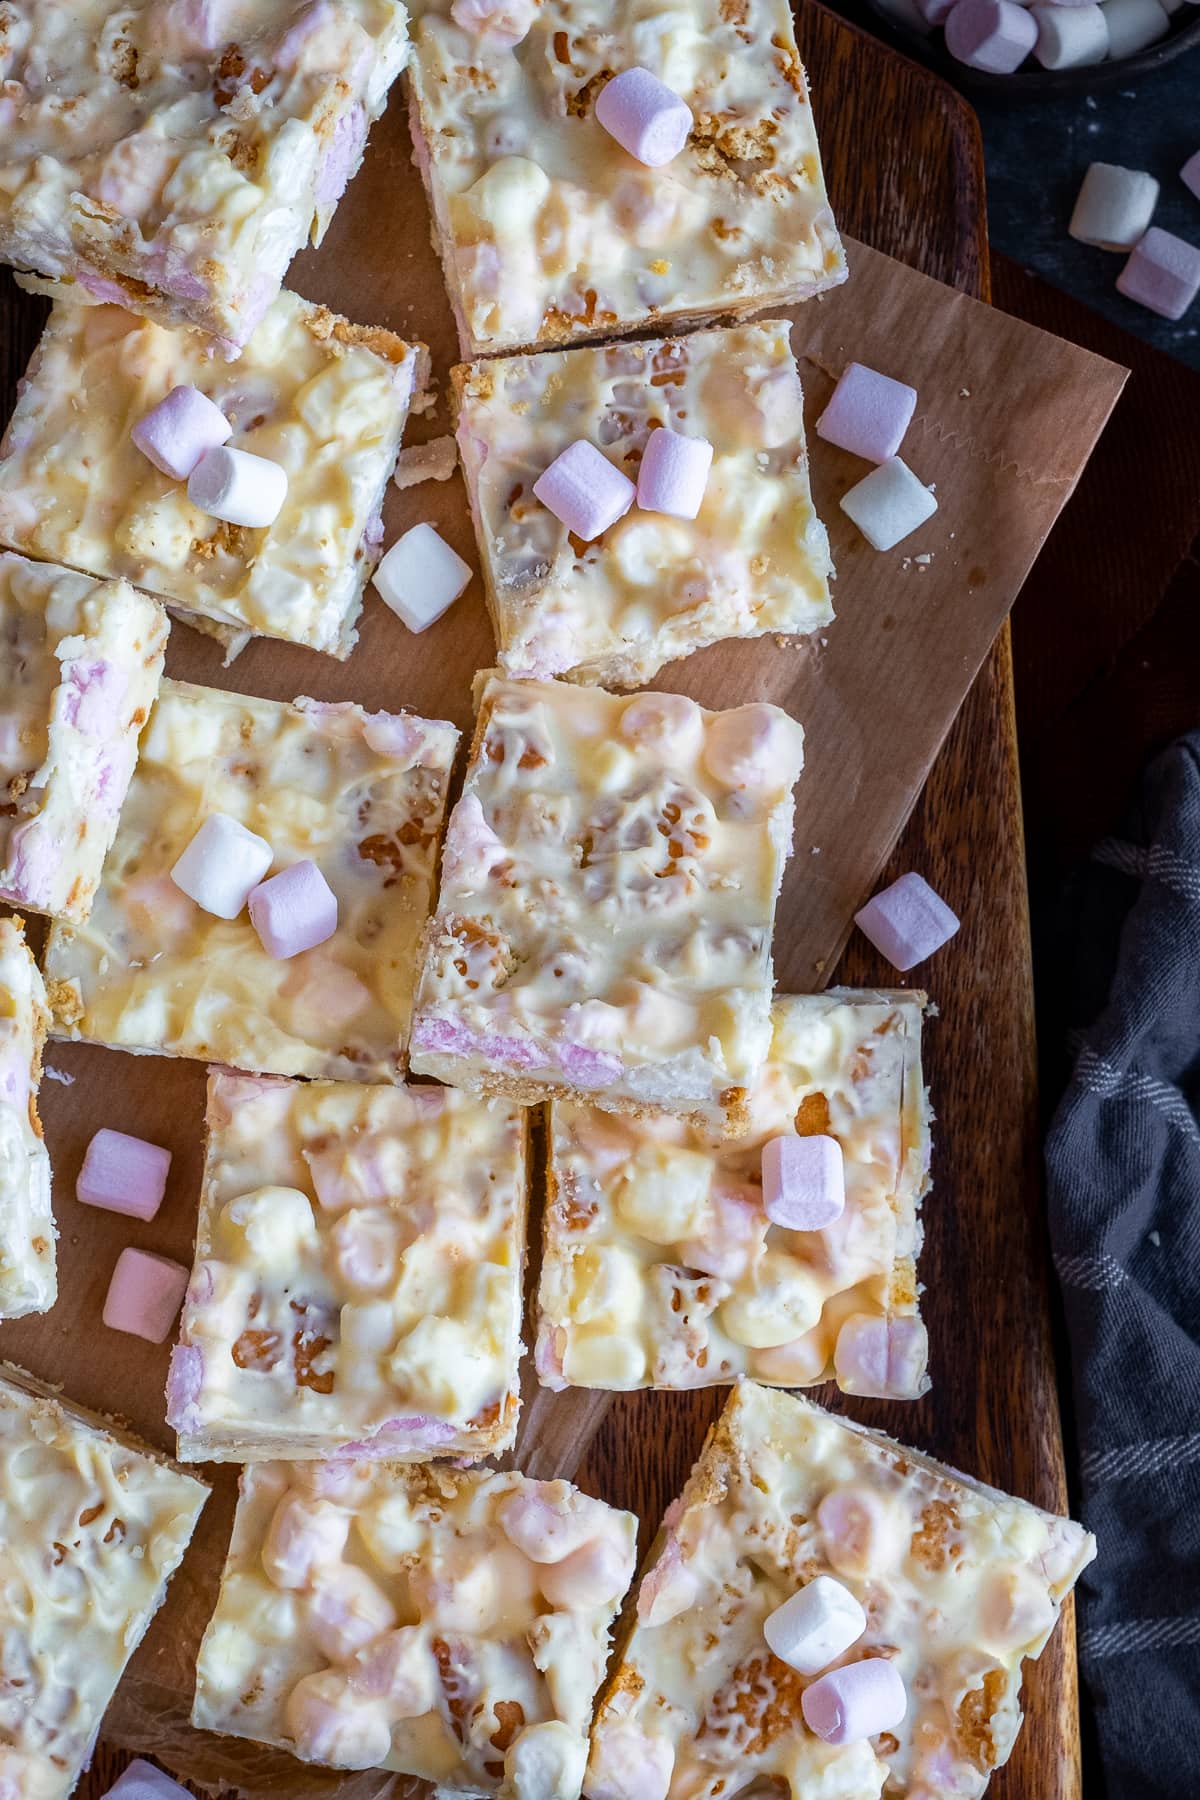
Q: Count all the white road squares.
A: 13